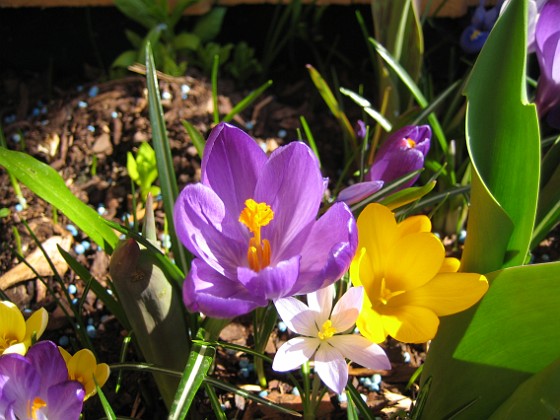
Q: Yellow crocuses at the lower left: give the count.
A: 2